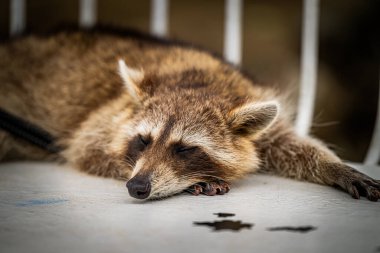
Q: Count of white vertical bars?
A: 6